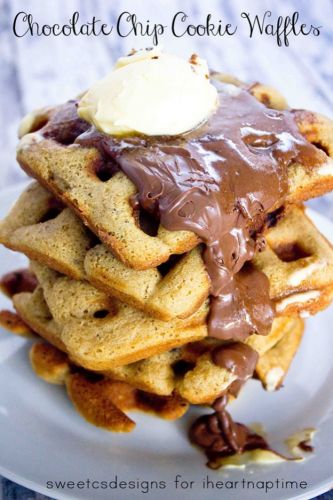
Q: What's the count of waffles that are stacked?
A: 5